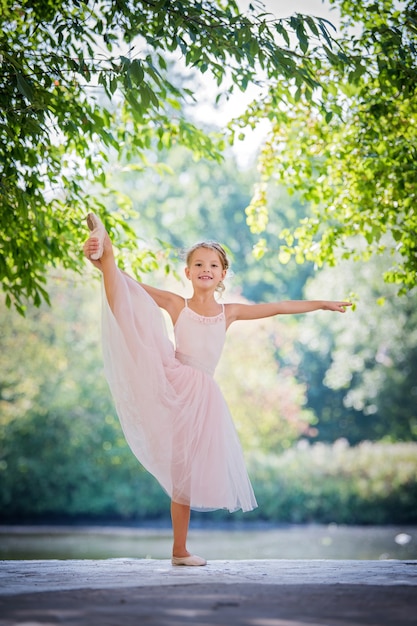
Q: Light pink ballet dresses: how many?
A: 1